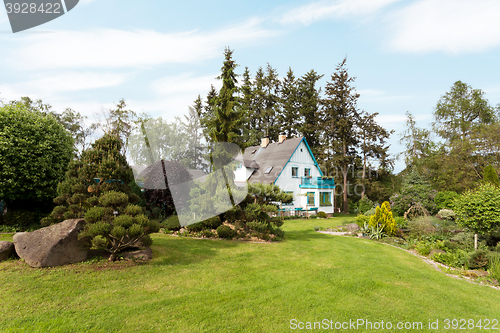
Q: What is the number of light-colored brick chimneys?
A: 2